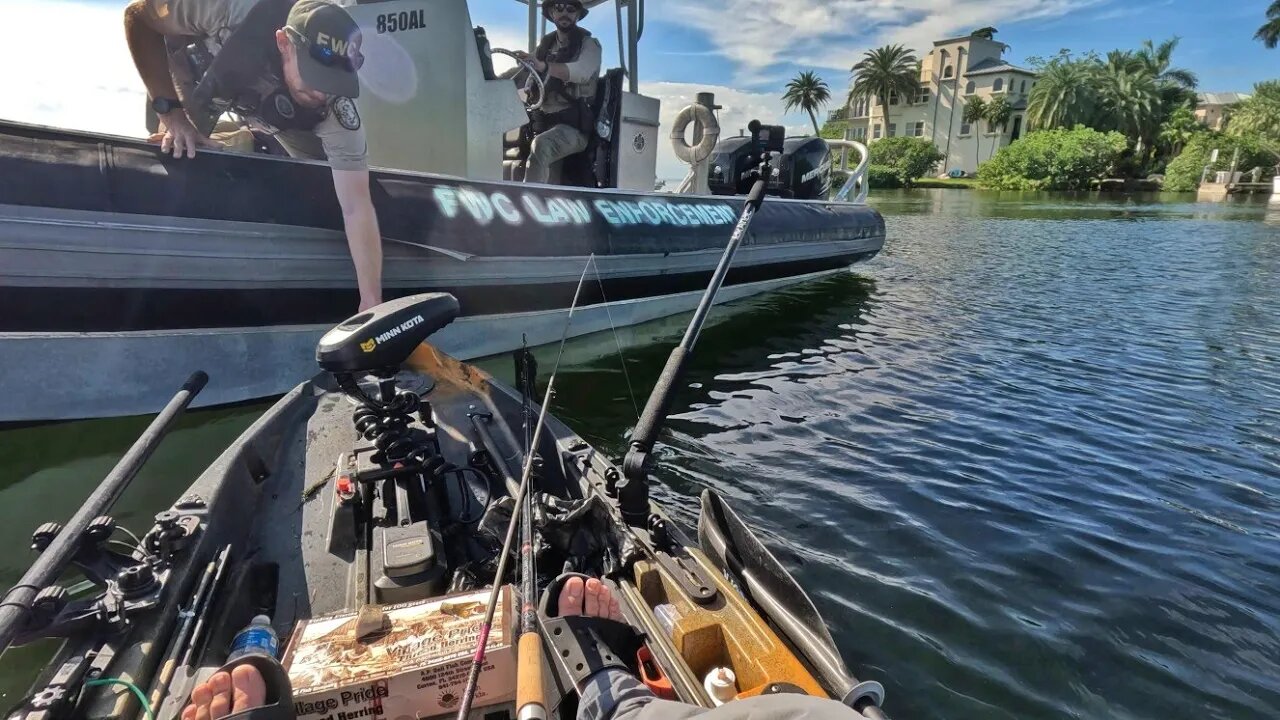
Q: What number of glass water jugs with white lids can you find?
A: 0